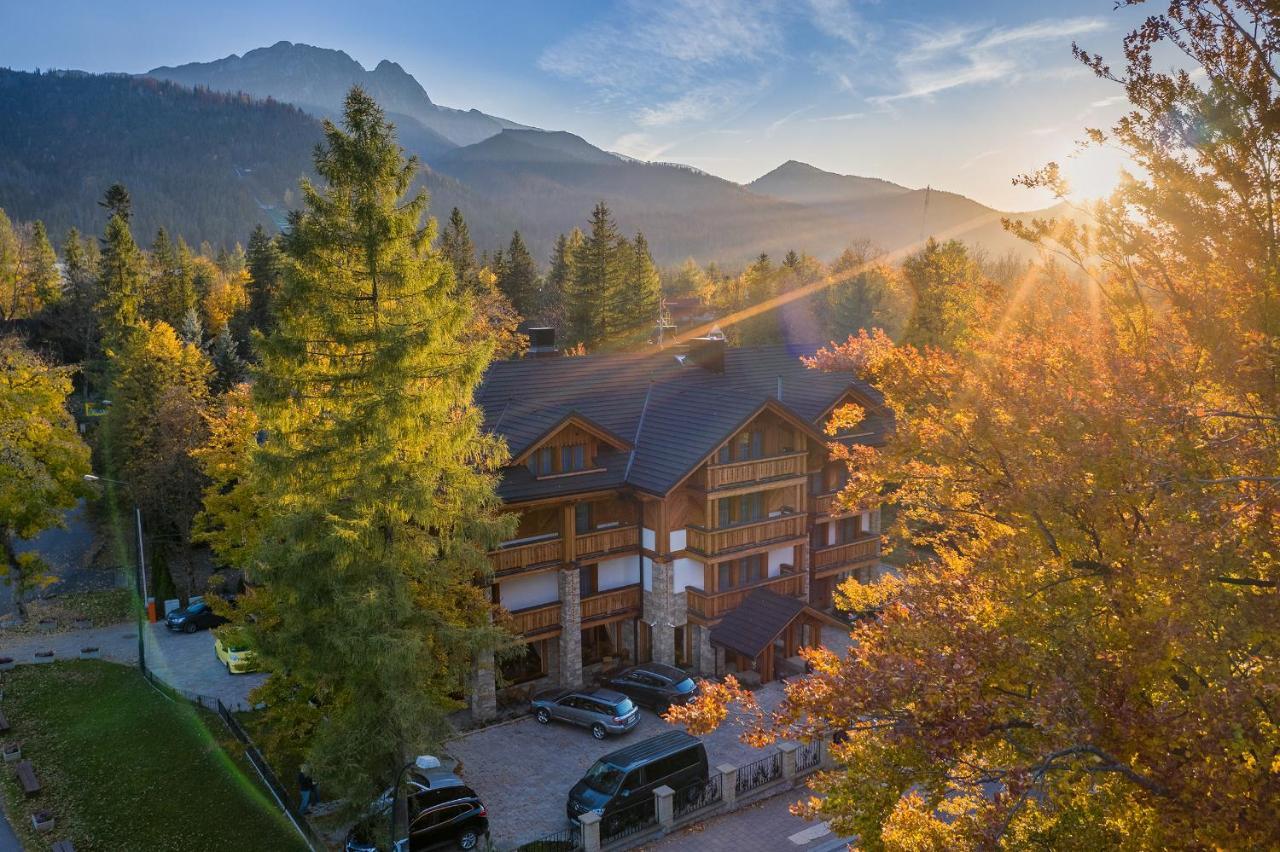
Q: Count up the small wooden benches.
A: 3